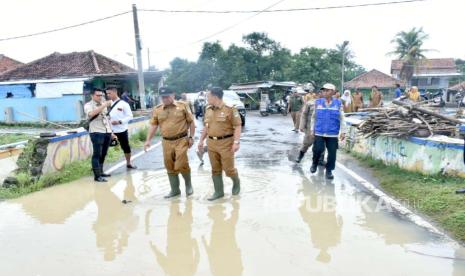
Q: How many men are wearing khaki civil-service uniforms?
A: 2